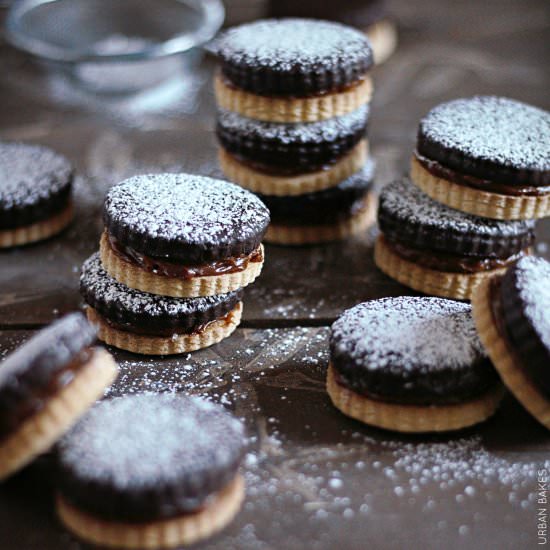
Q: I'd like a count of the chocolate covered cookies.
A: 12